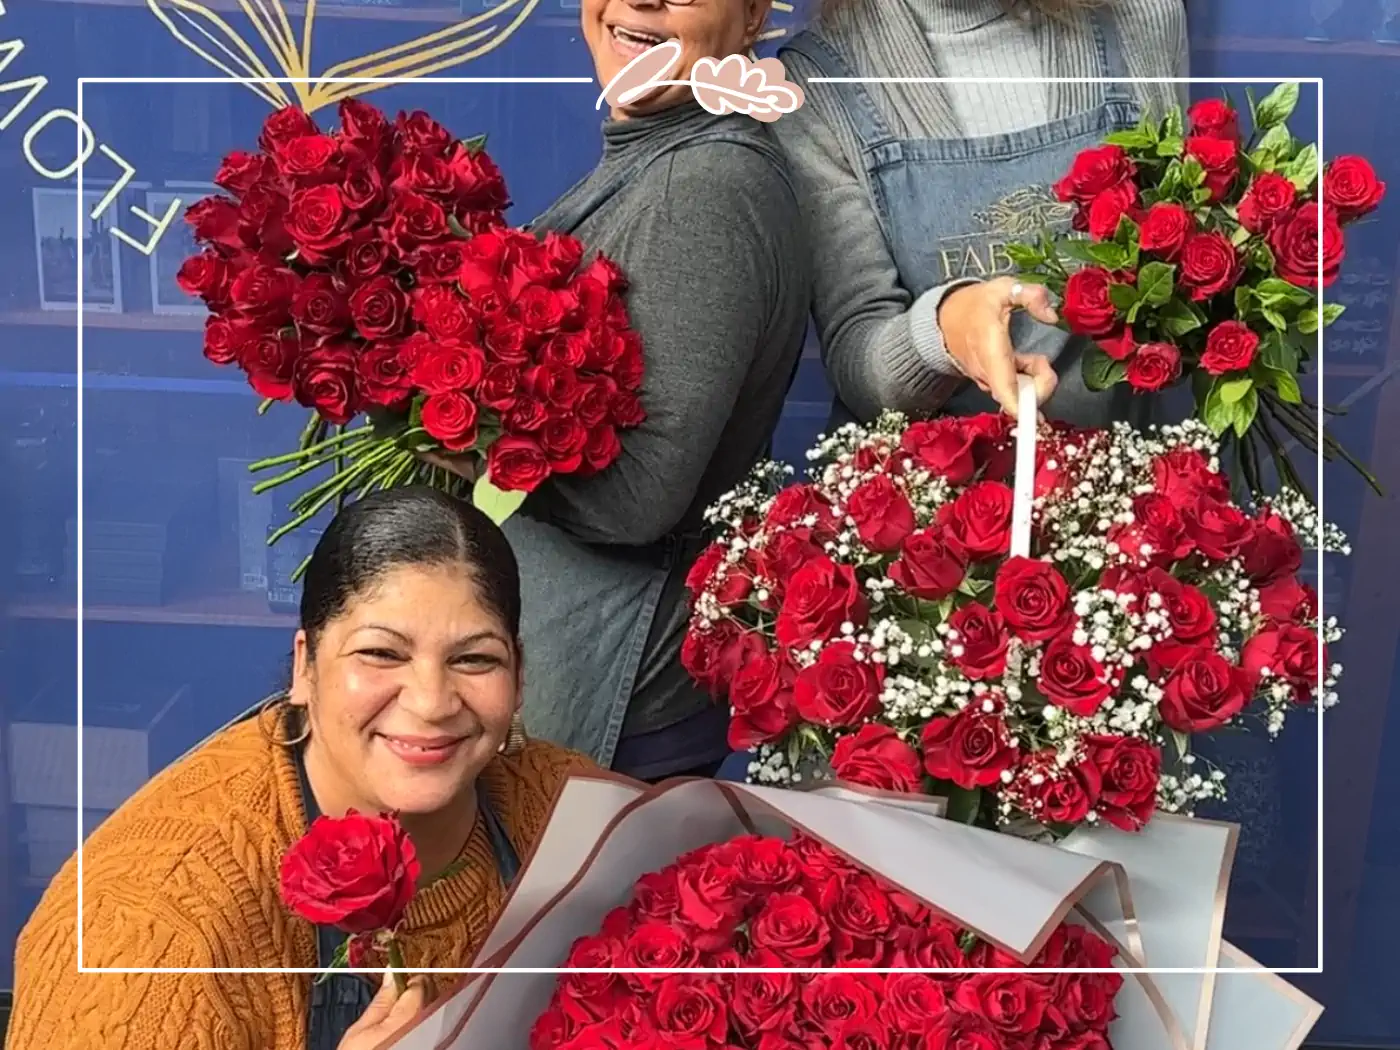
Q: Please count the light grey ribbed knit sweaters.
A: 1